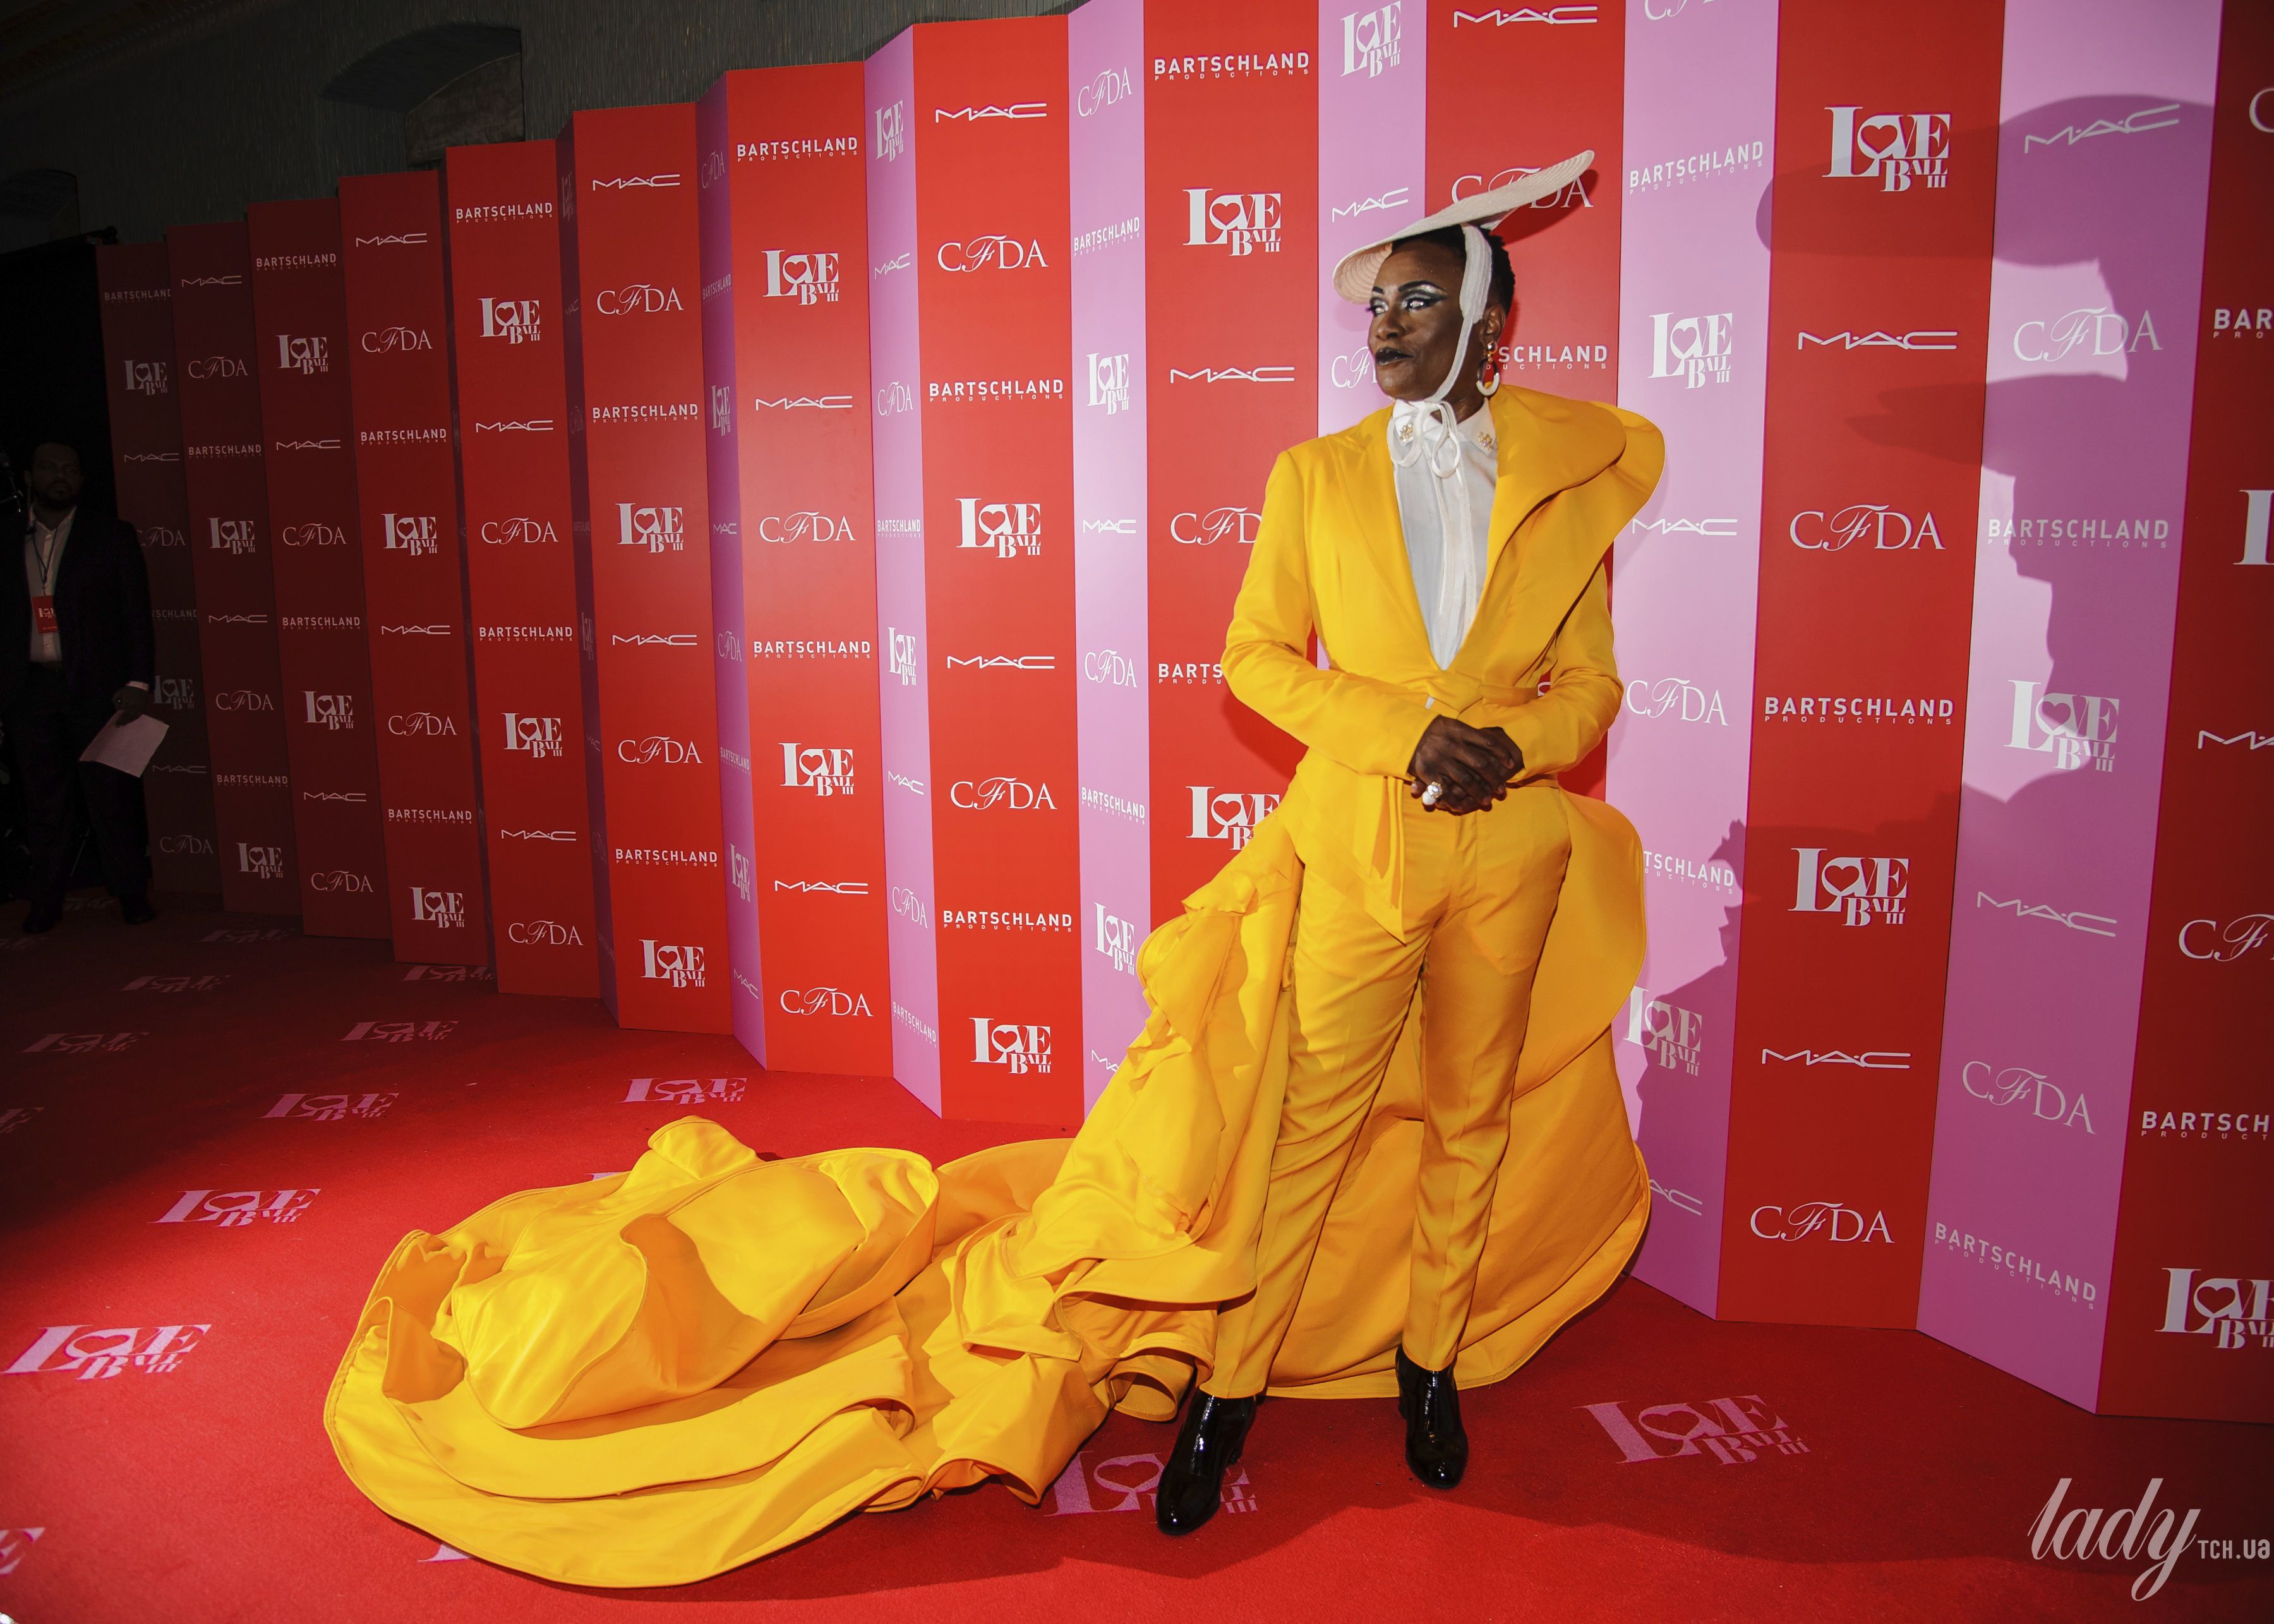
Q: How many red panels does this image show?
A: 12